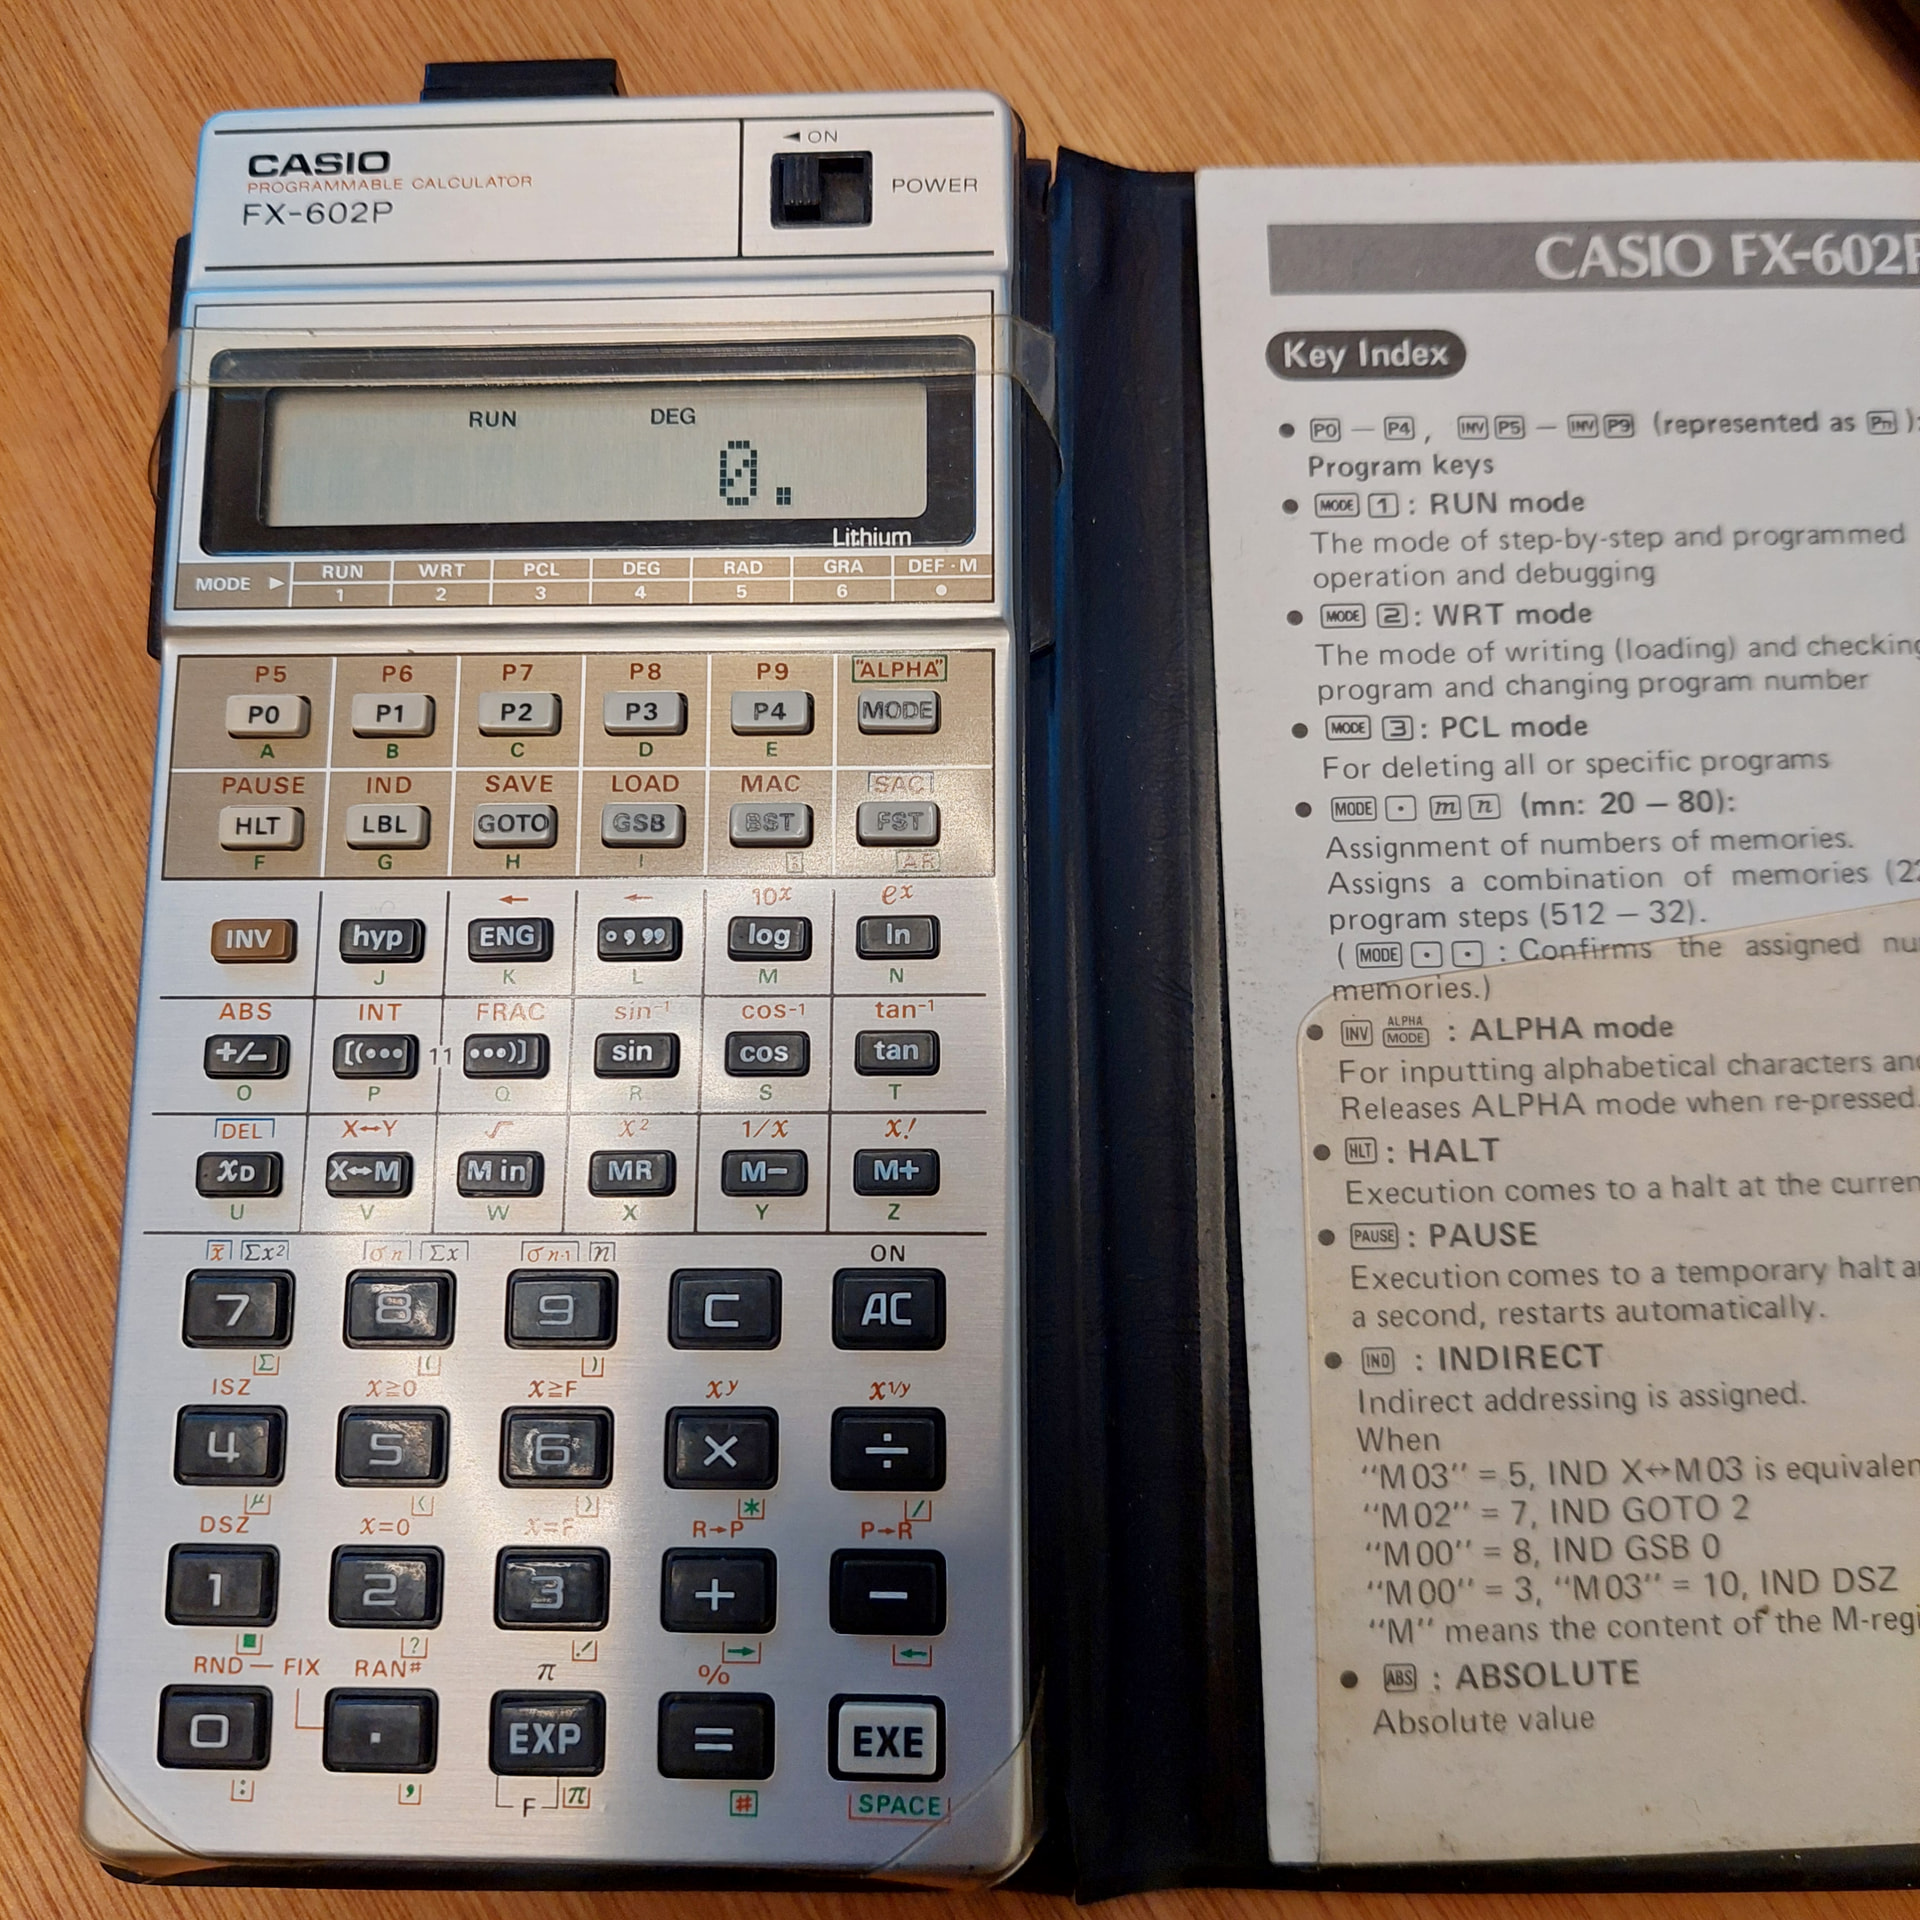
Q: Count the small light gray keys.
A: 12